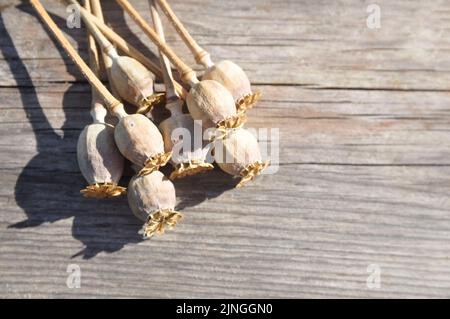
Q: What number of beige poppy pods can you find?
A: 8